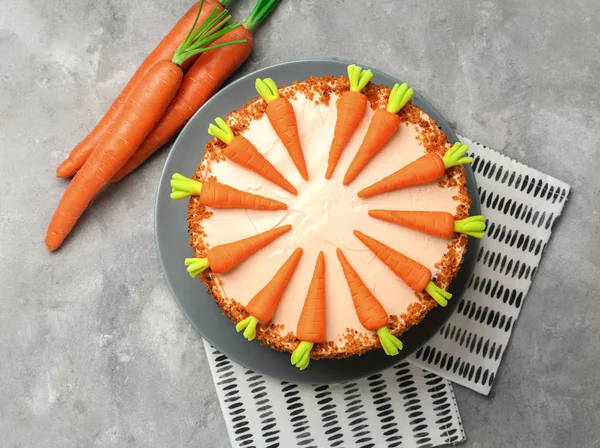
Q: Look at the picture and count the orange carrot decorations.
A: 12